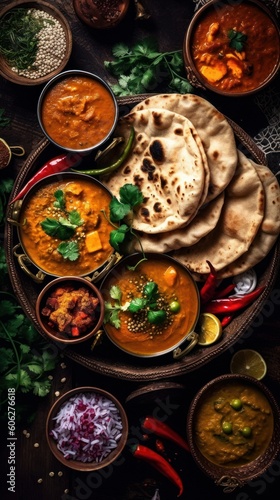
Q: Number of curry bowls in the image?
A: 5